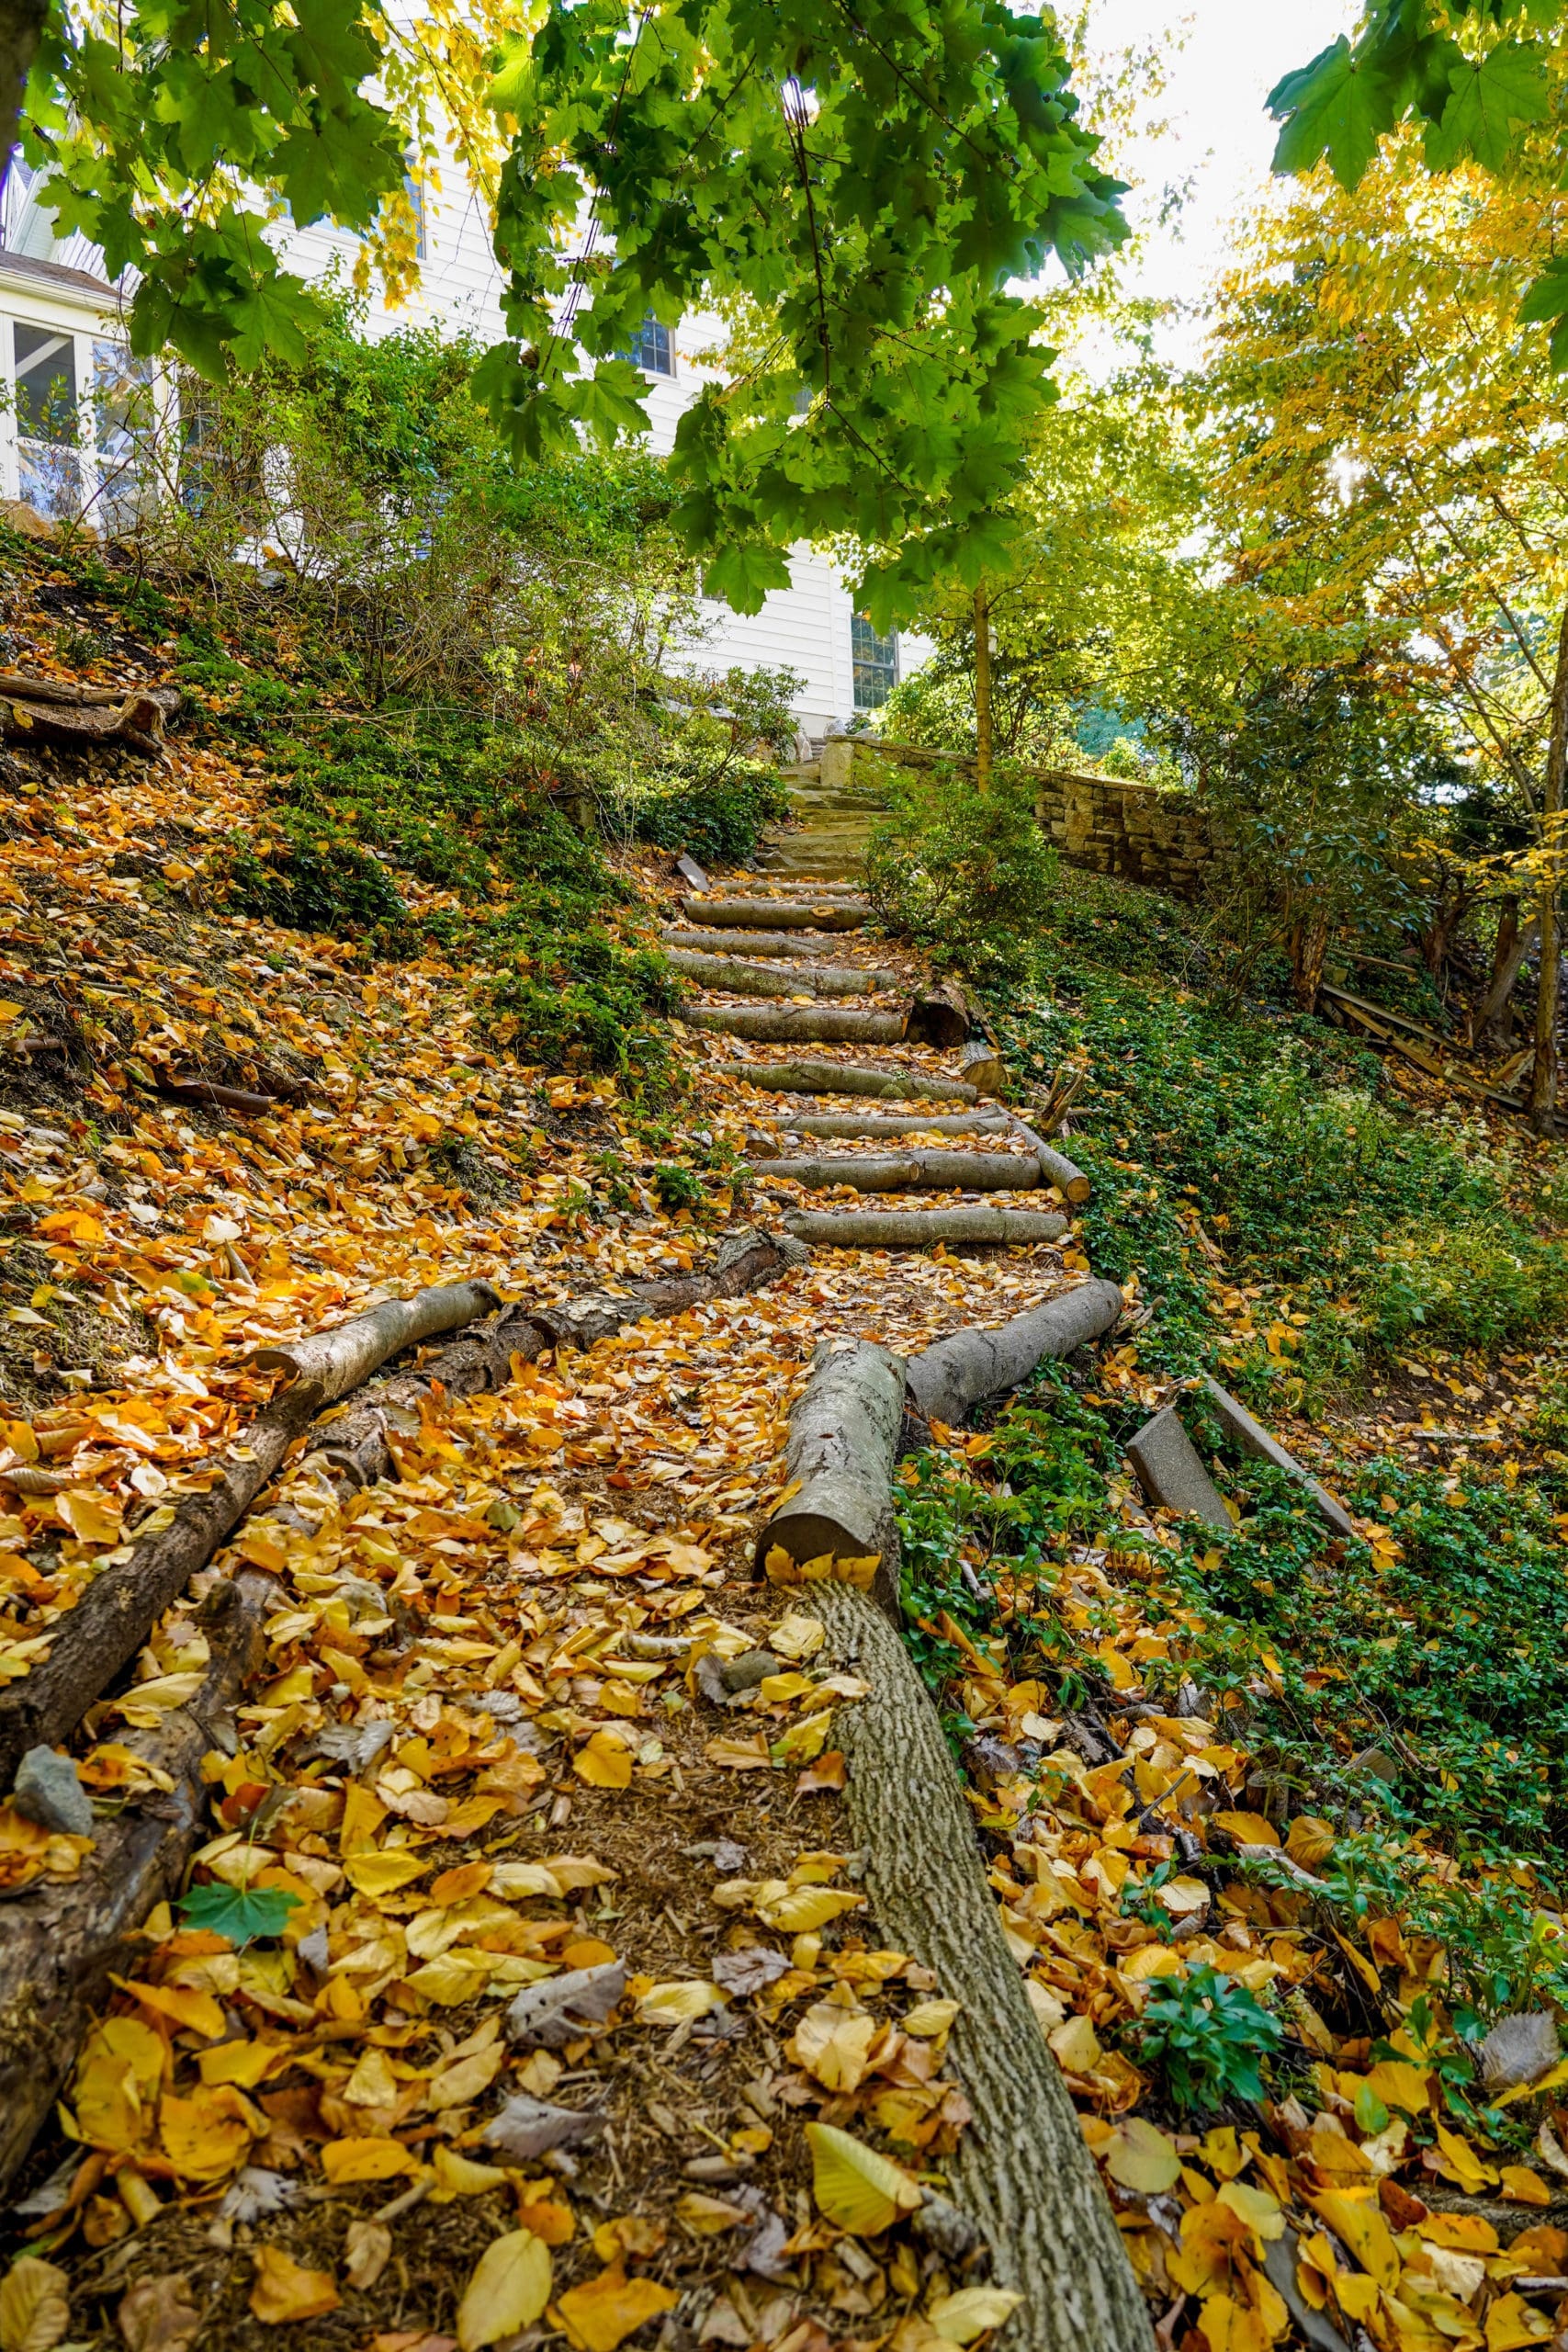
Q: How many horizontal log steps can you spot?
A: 9